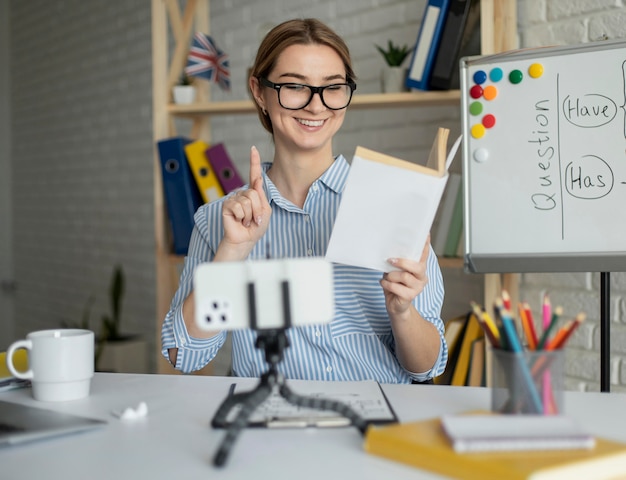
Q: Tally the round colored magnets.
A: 10